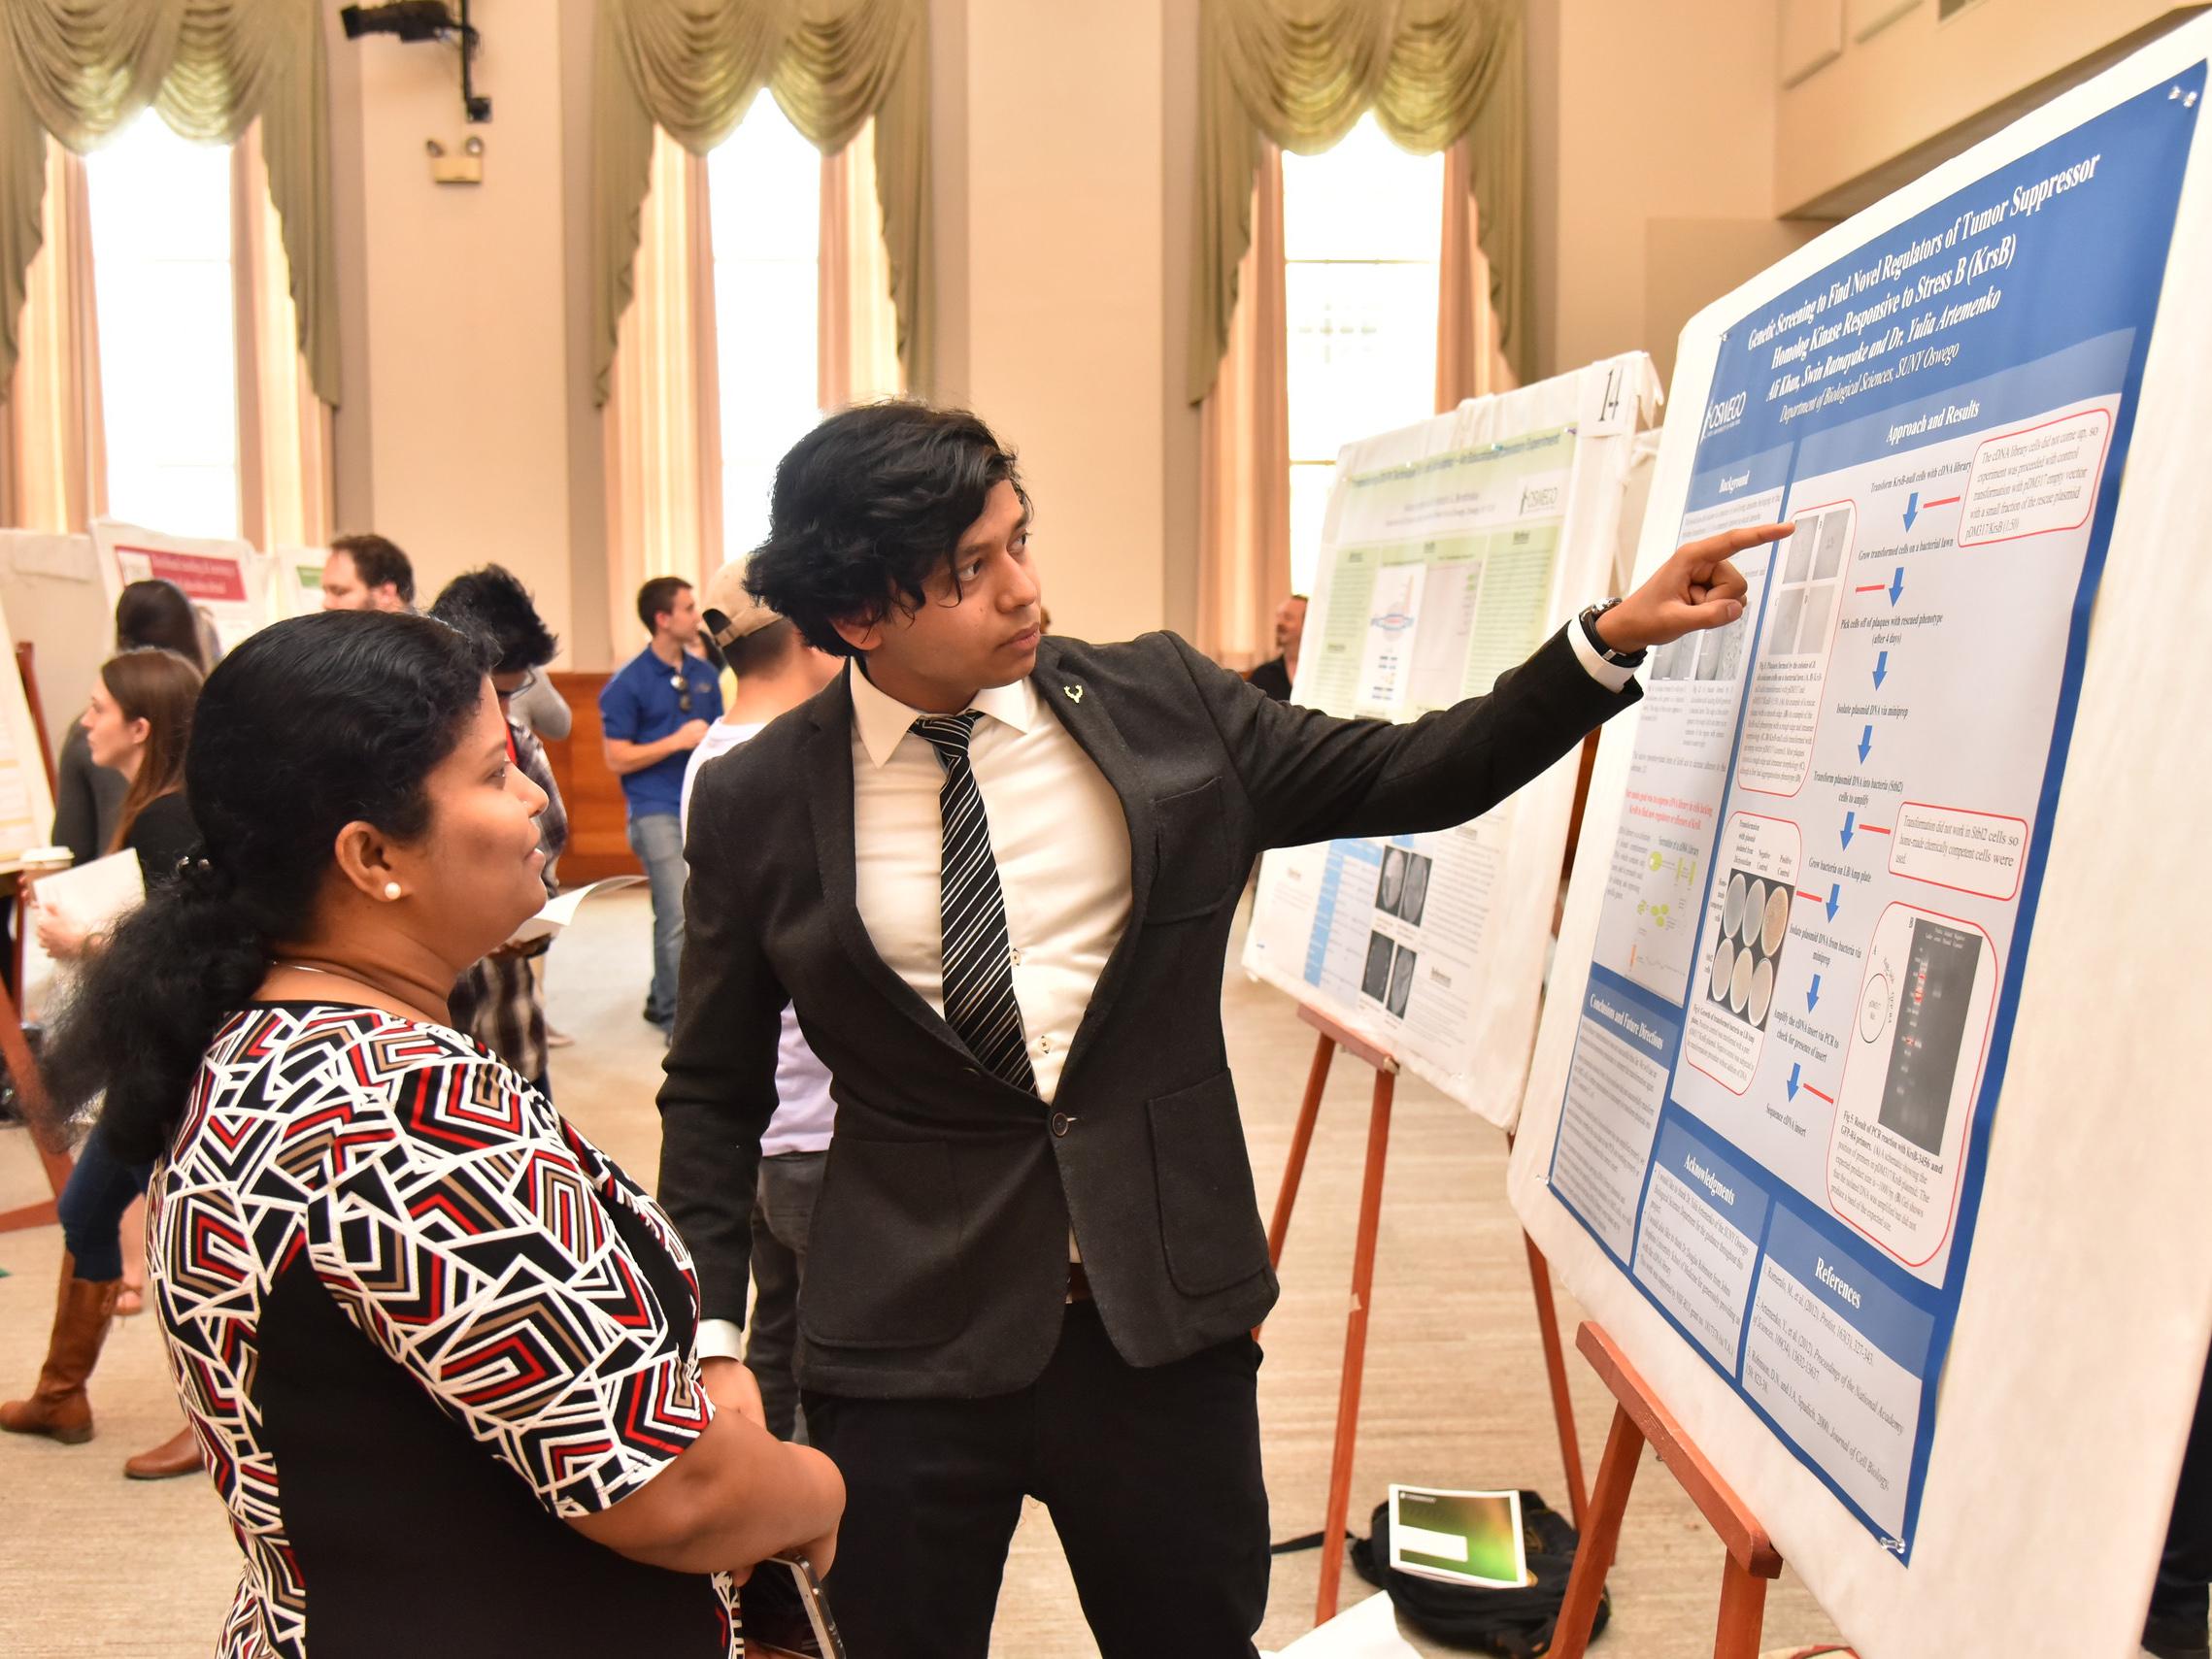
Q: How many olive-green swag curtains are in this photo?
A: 3